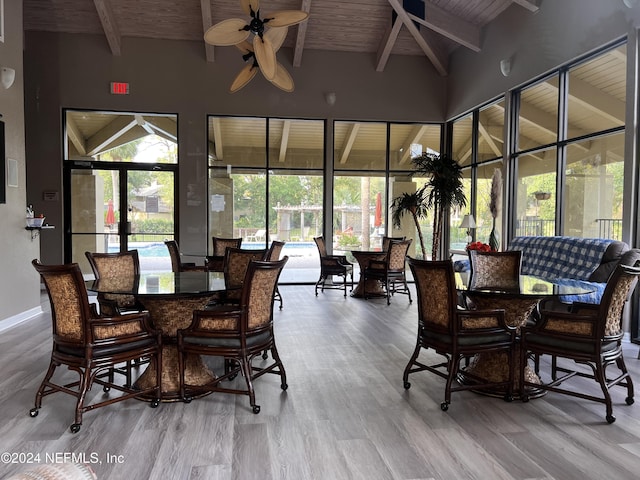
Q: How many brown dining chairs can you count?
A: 13